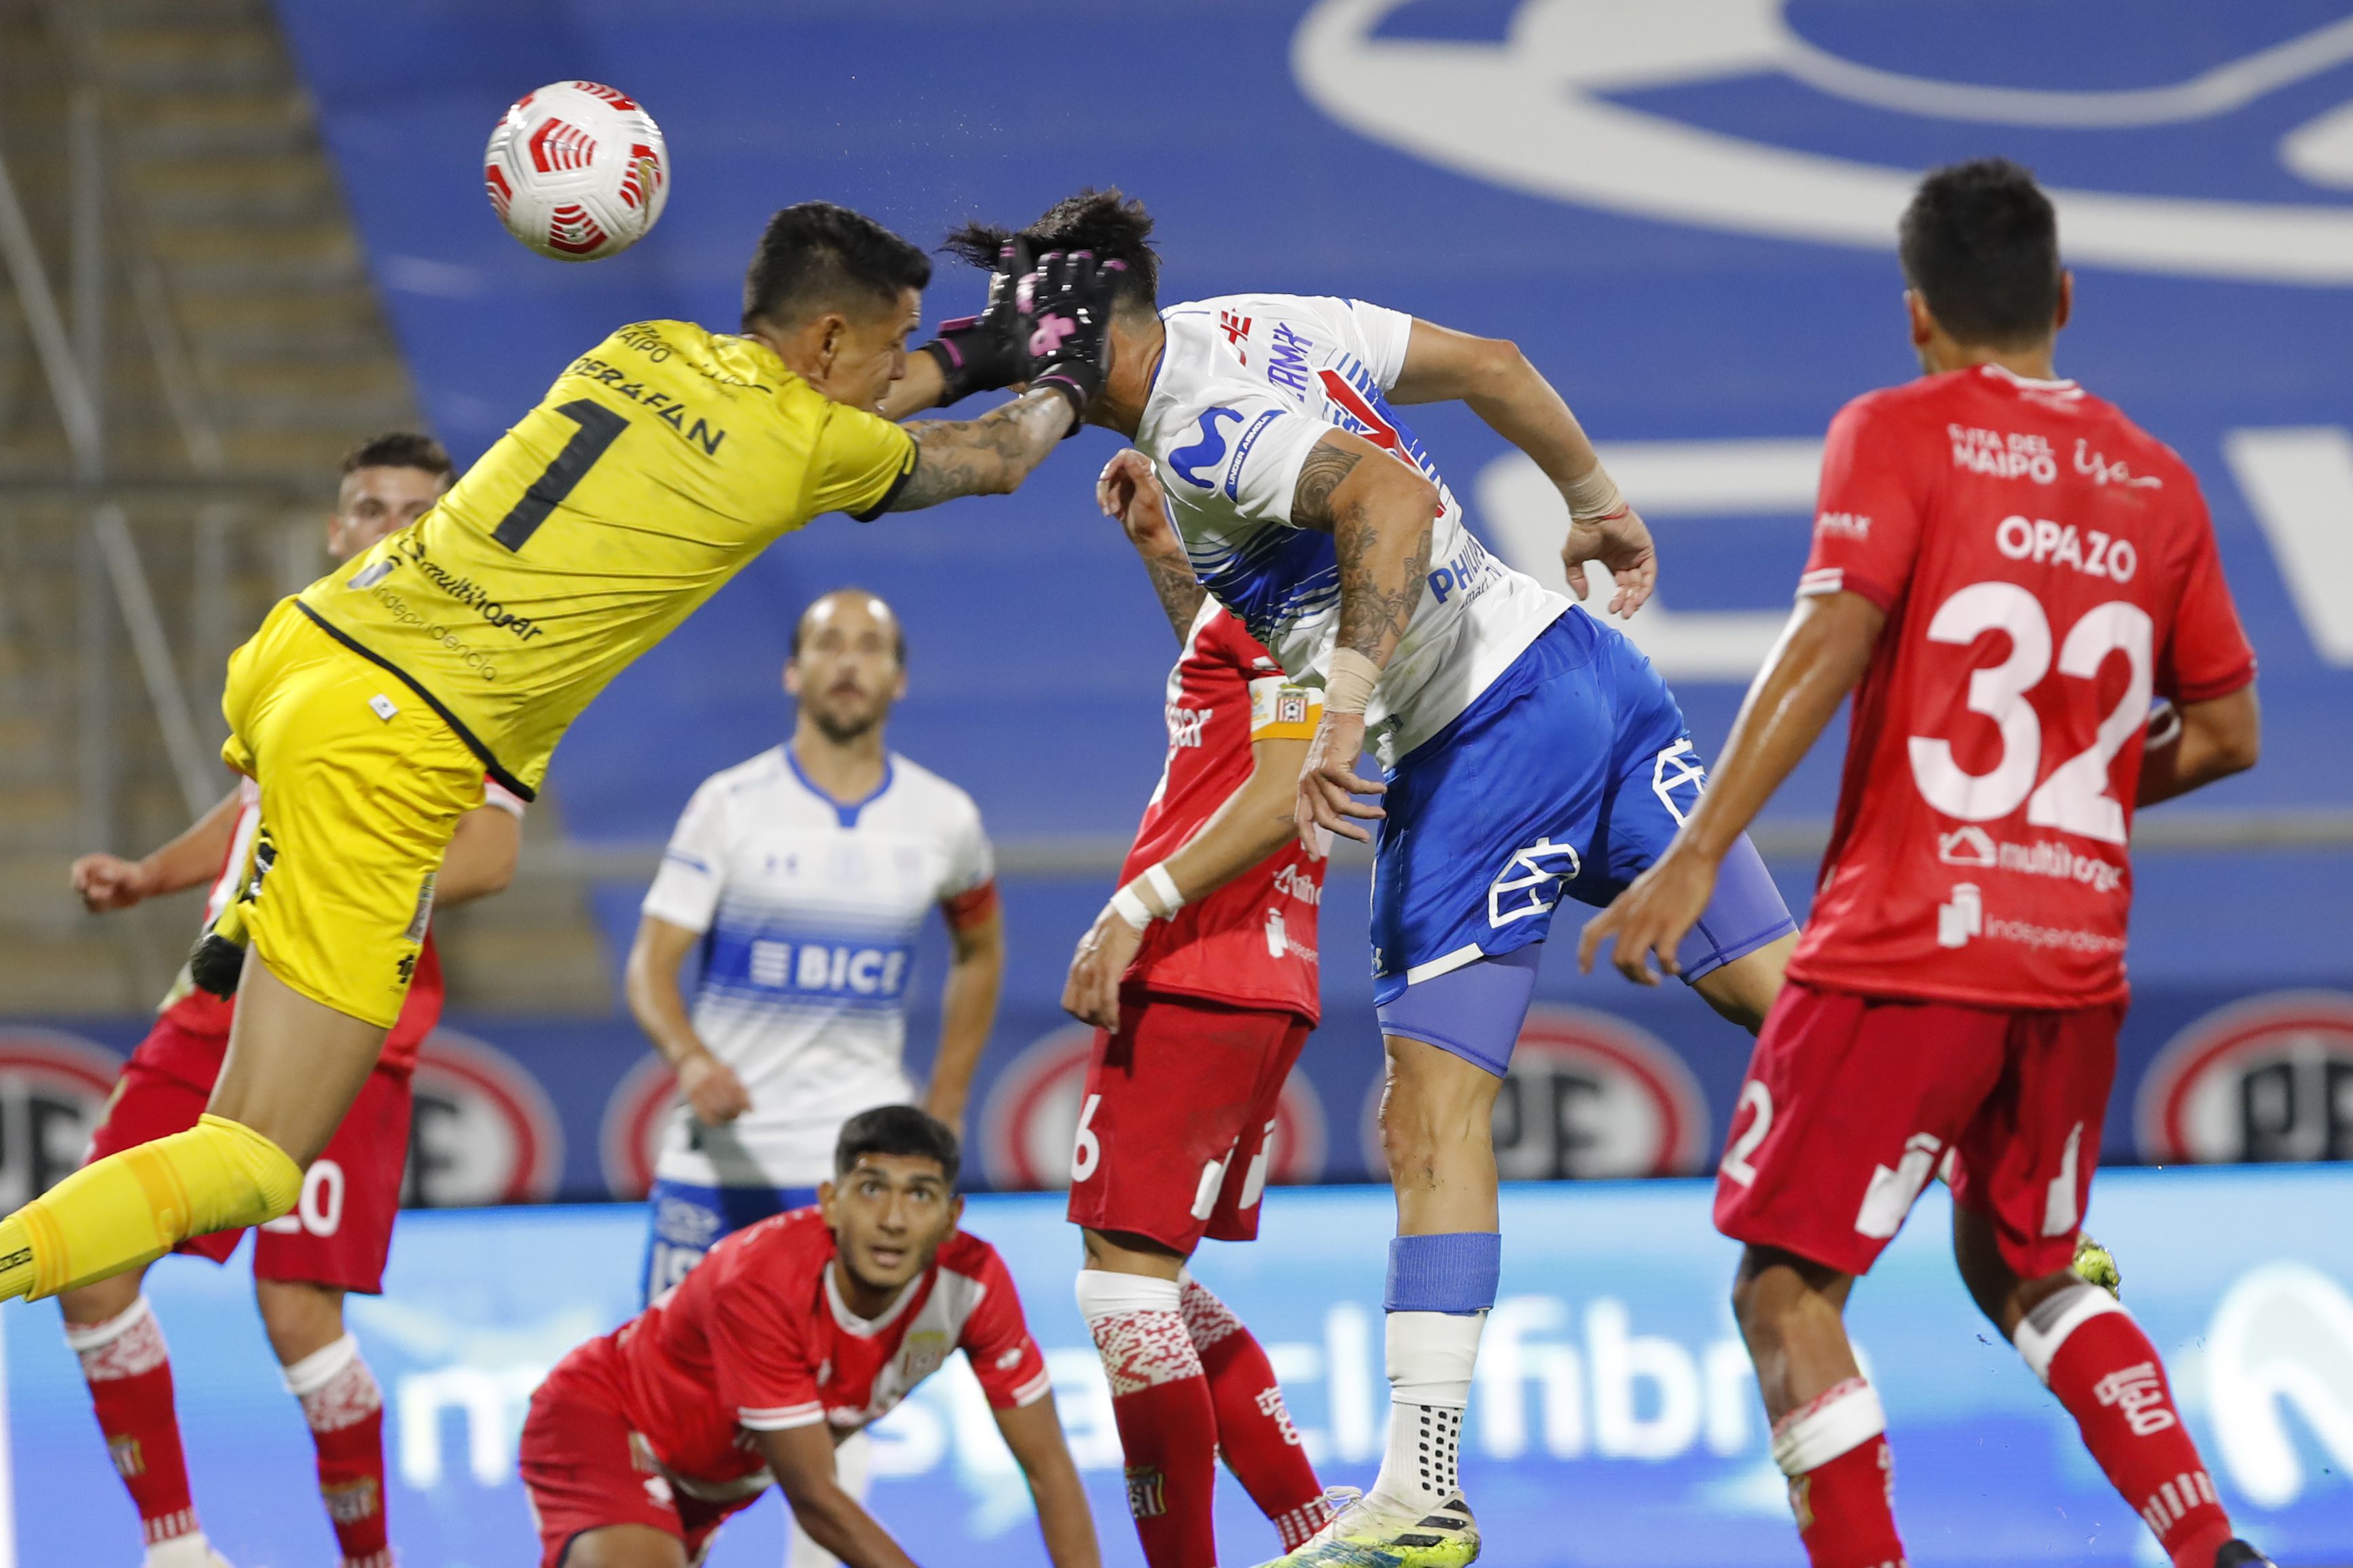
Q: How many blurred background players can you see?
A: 2